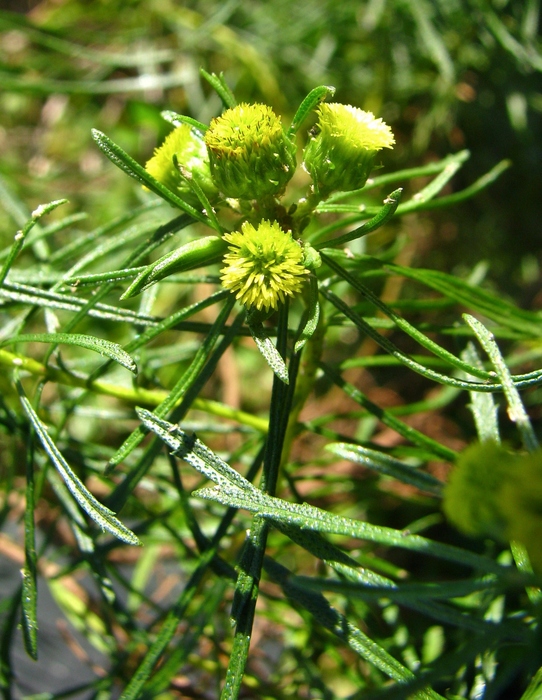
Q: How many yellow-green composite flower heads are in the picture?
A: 4